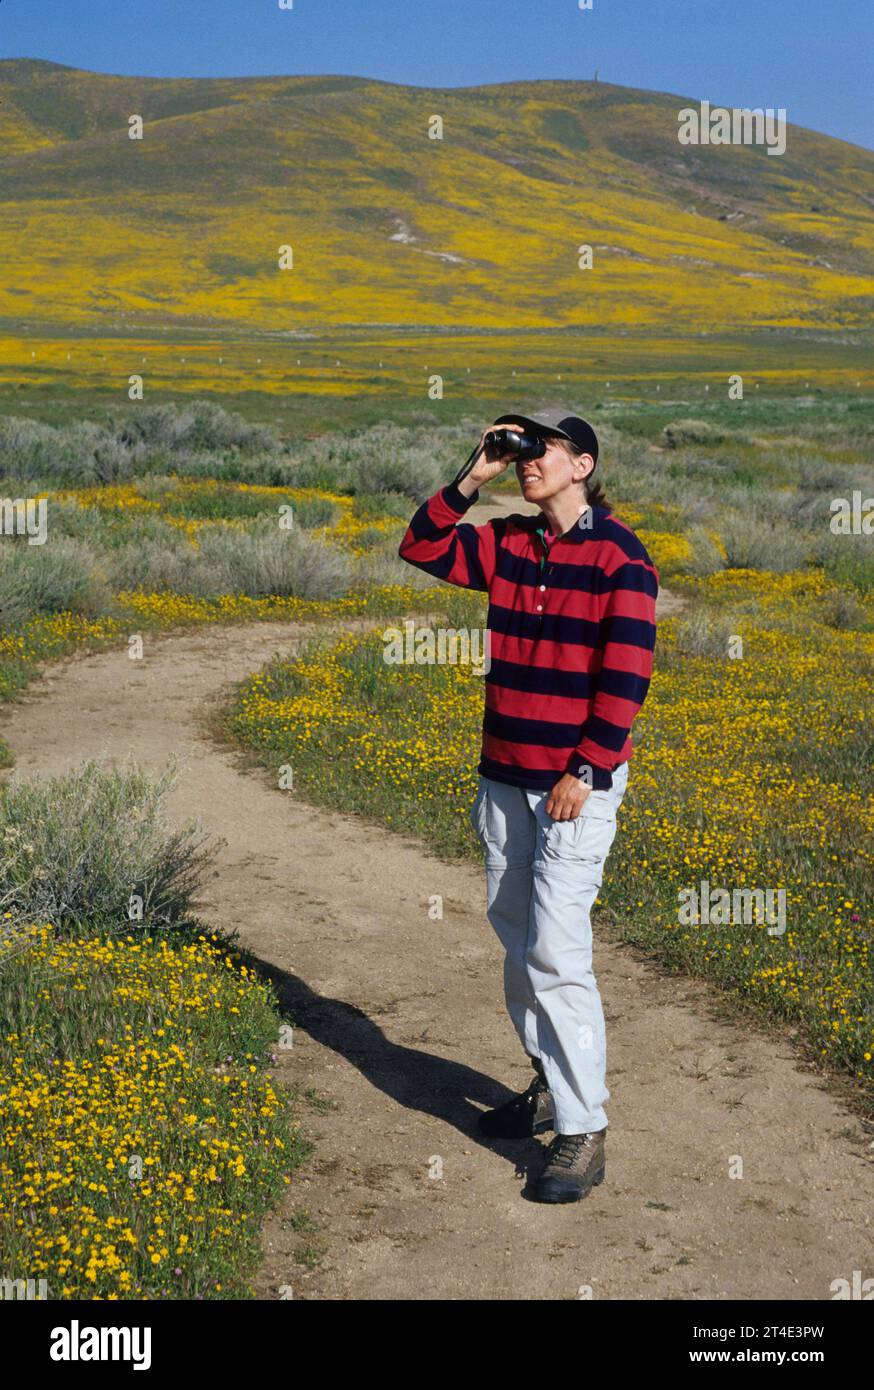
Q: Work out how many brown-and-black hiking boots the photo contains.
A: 2